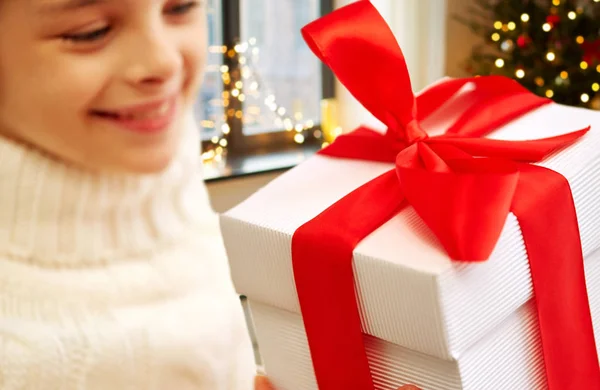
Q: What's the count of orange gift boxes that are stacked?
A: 0